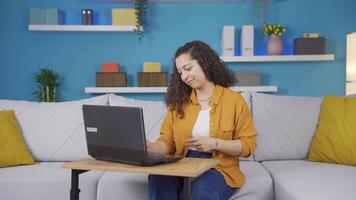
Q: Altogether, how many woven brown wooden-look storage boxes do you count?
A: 2